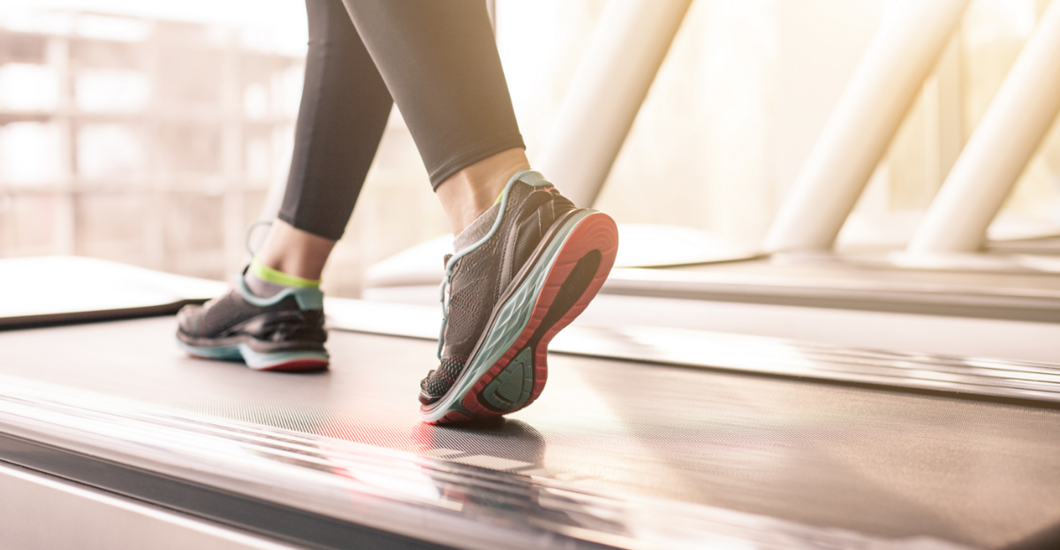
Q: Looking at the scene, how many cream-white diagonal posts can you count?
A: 3